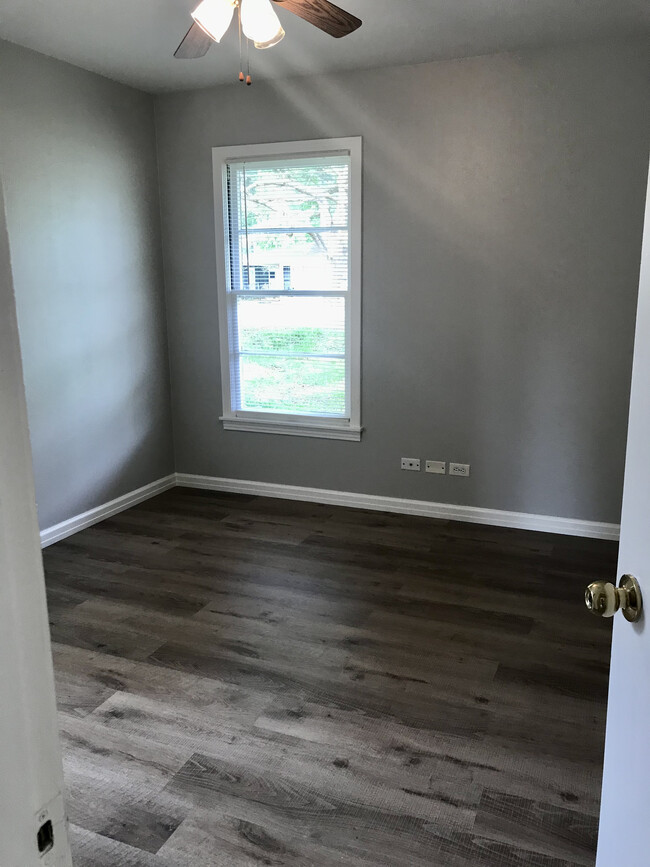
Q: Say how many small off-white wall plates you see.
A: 3